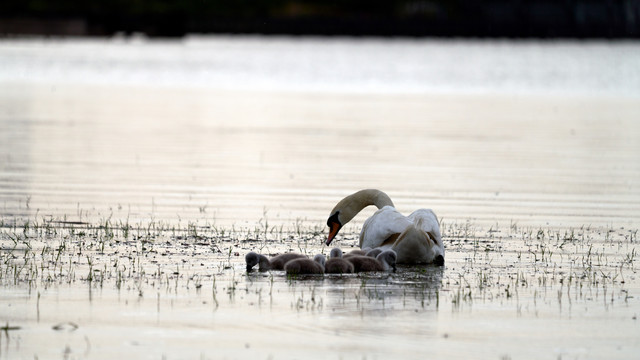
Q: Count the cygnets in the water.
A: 6